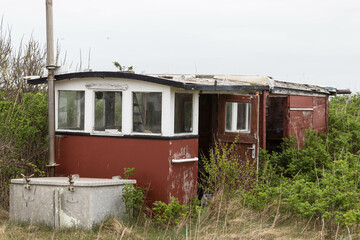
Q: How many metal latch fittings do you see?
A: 2